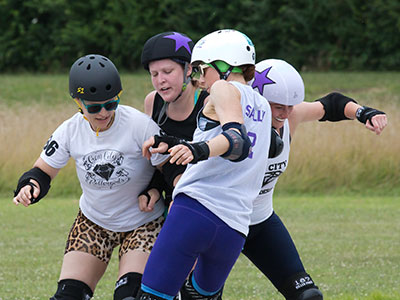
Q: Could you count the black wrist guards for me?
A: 5